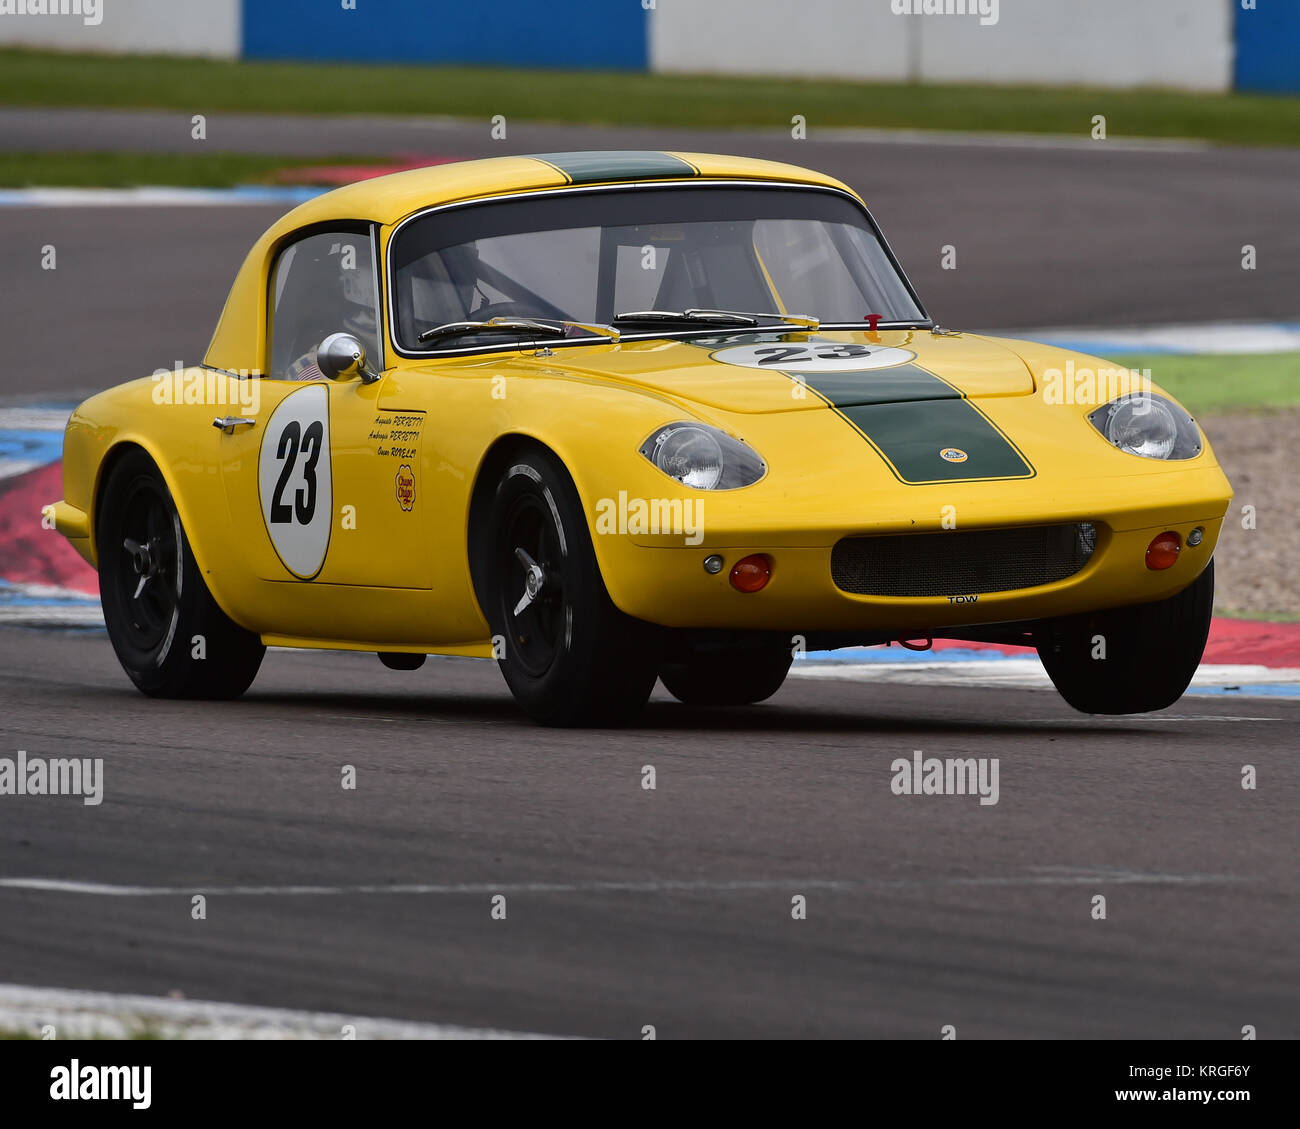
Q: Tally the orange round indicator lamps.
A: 2